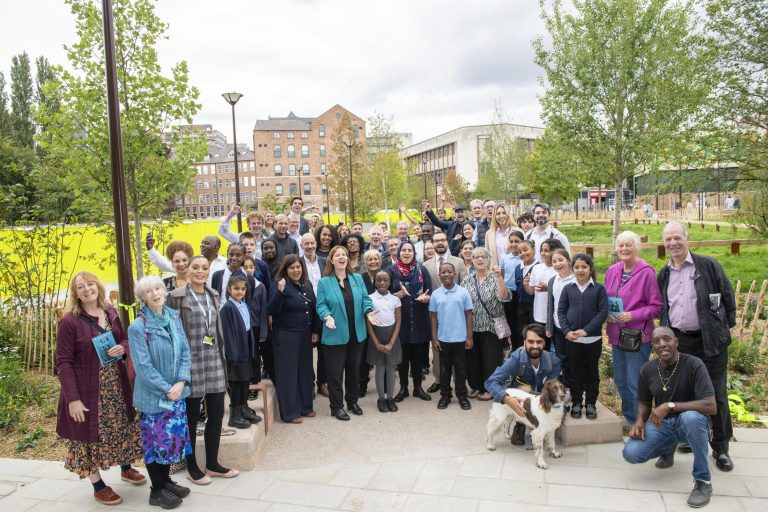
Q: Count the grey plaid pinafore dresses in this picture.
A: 1